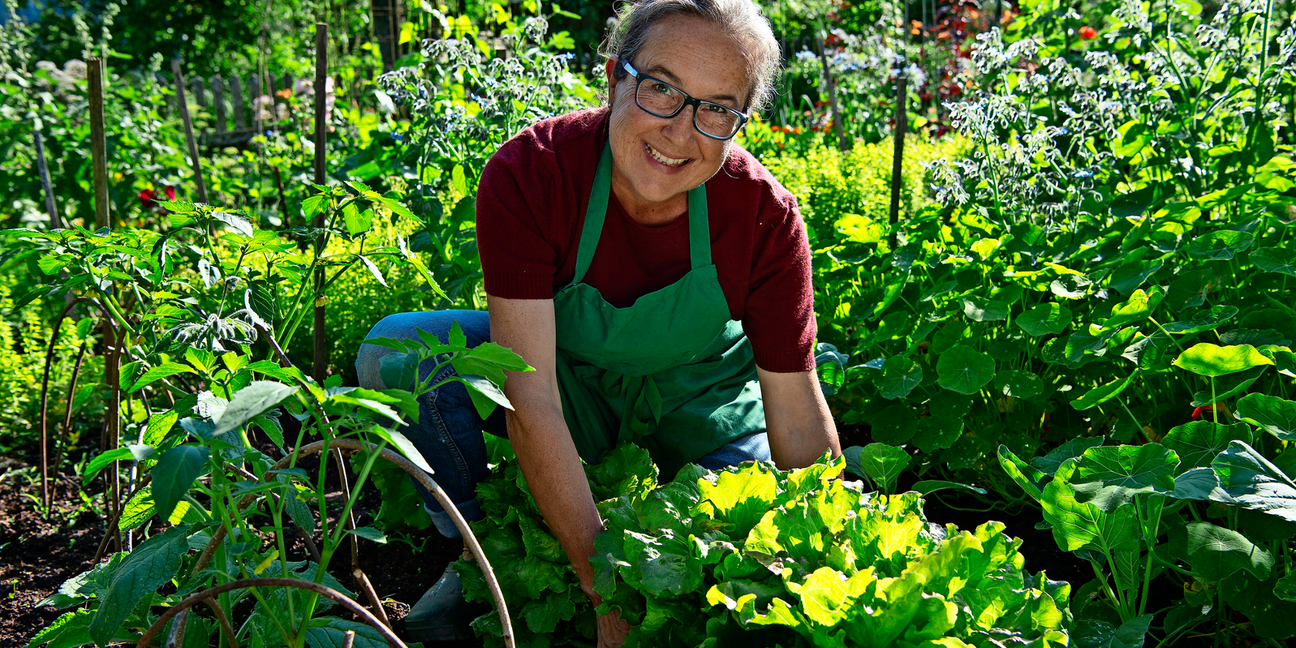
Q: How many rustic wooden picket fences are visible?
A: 1